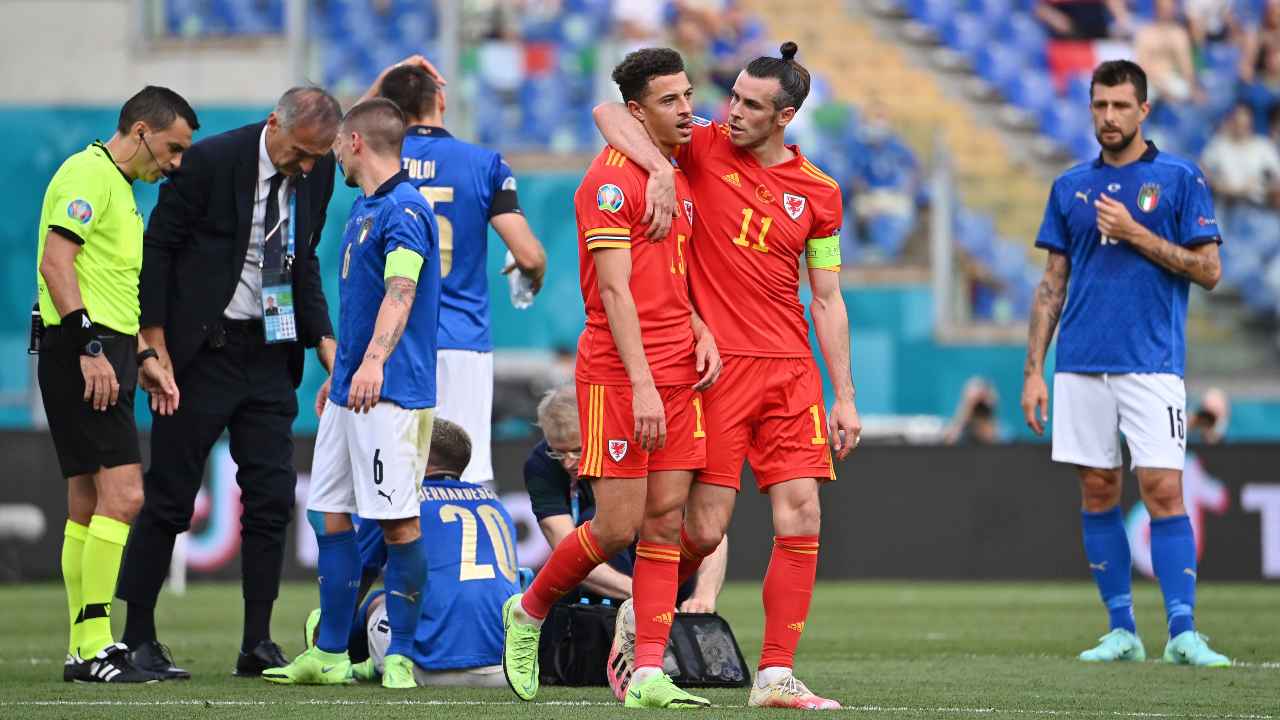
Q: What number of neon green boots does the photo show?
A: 6